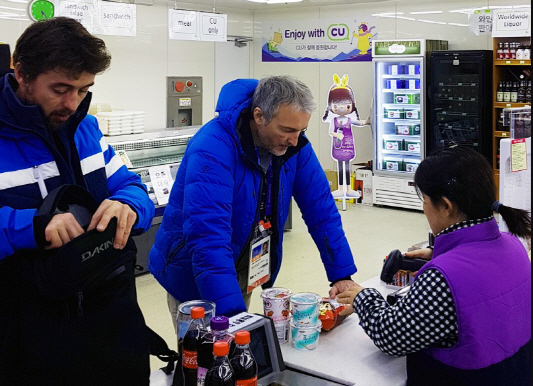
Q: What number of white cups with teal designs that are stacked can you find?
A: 2